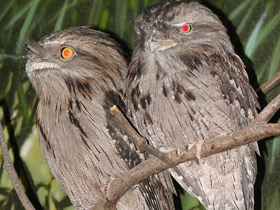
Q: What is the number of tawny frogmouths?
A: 2